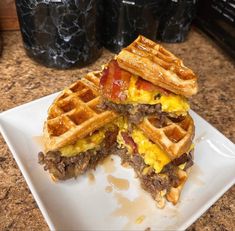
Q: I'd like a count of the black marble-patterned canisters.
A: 3